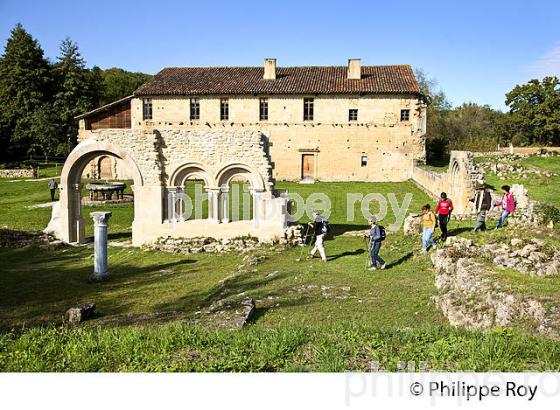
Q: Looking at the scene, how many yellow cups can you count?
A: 0